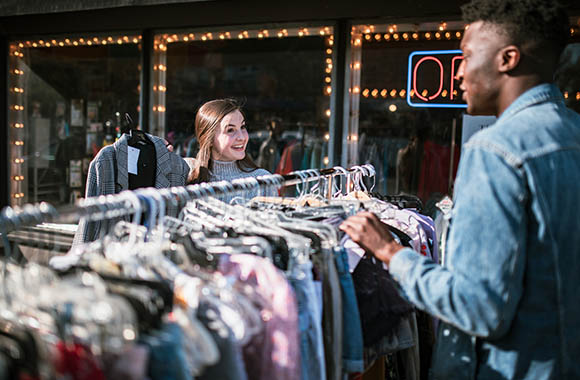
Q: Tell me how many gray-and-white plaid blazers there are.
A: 1